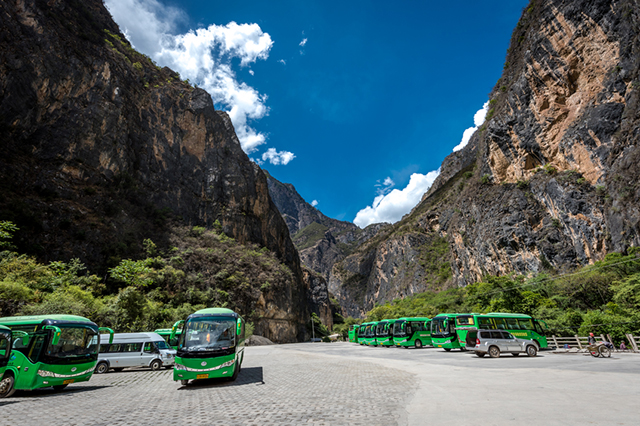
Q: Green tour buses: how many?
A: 11